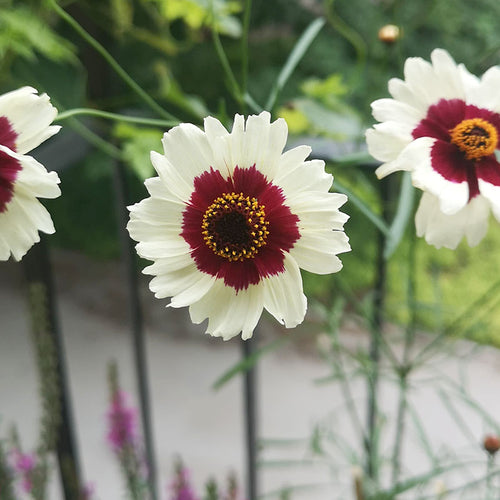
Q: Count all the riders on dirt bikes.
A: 0